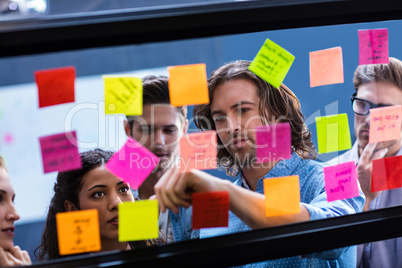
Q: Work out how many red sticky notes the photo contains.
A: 3